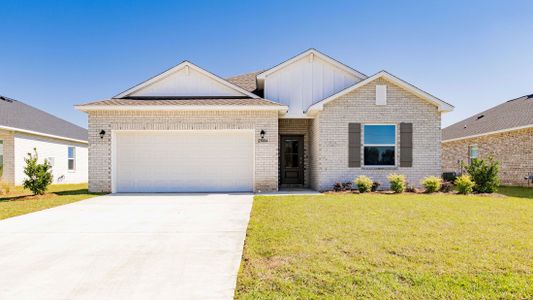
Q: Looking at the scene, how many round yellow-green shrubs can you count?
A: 4